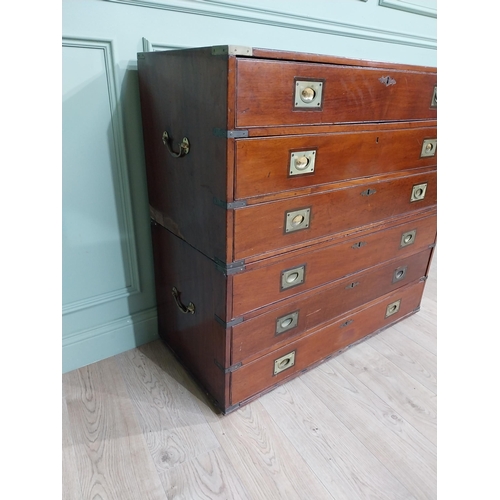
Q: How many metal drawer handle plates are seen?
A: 12